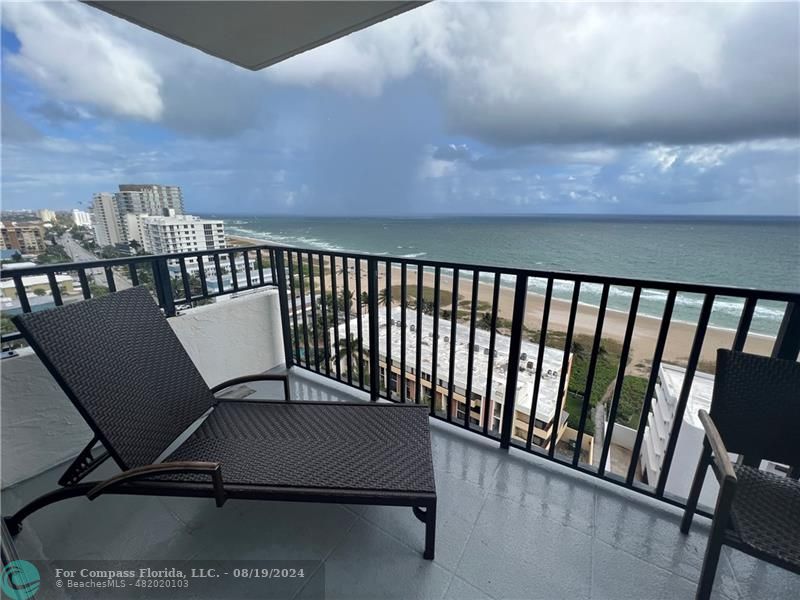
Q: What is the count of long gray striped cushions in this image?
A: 0